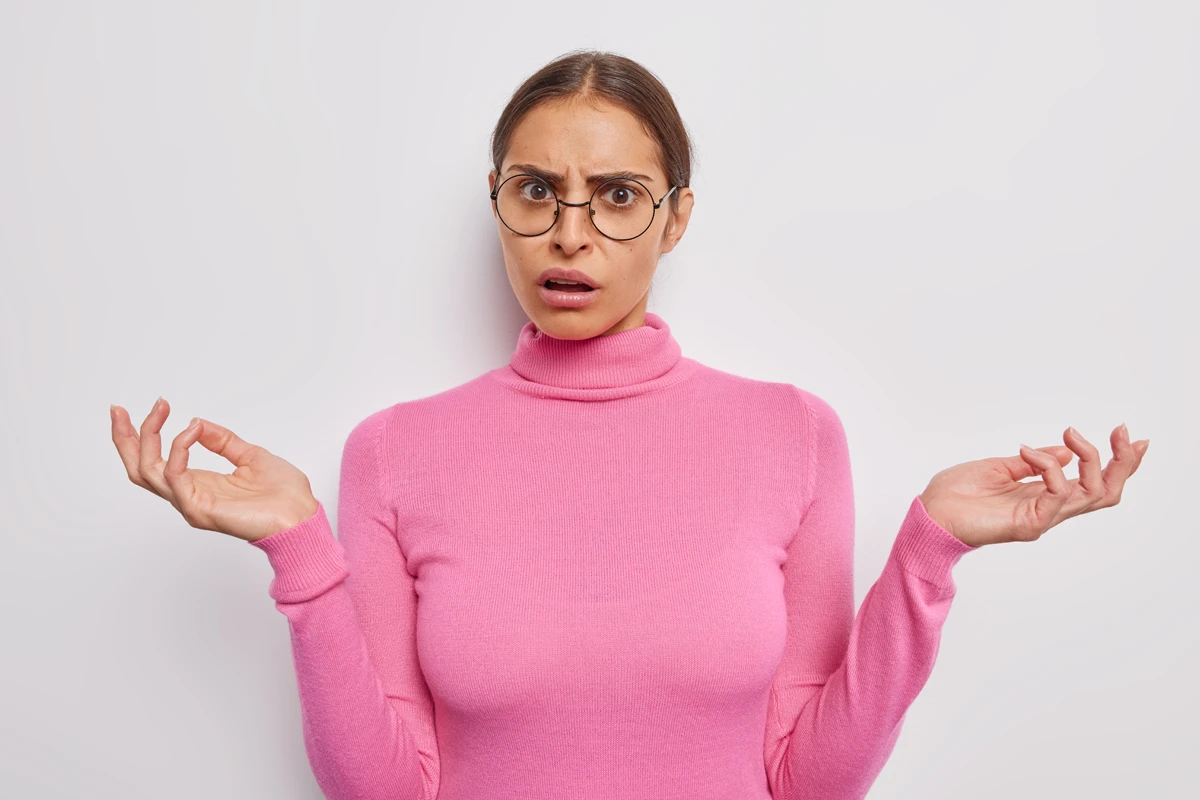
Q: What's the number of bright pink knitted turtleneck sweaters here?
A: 1